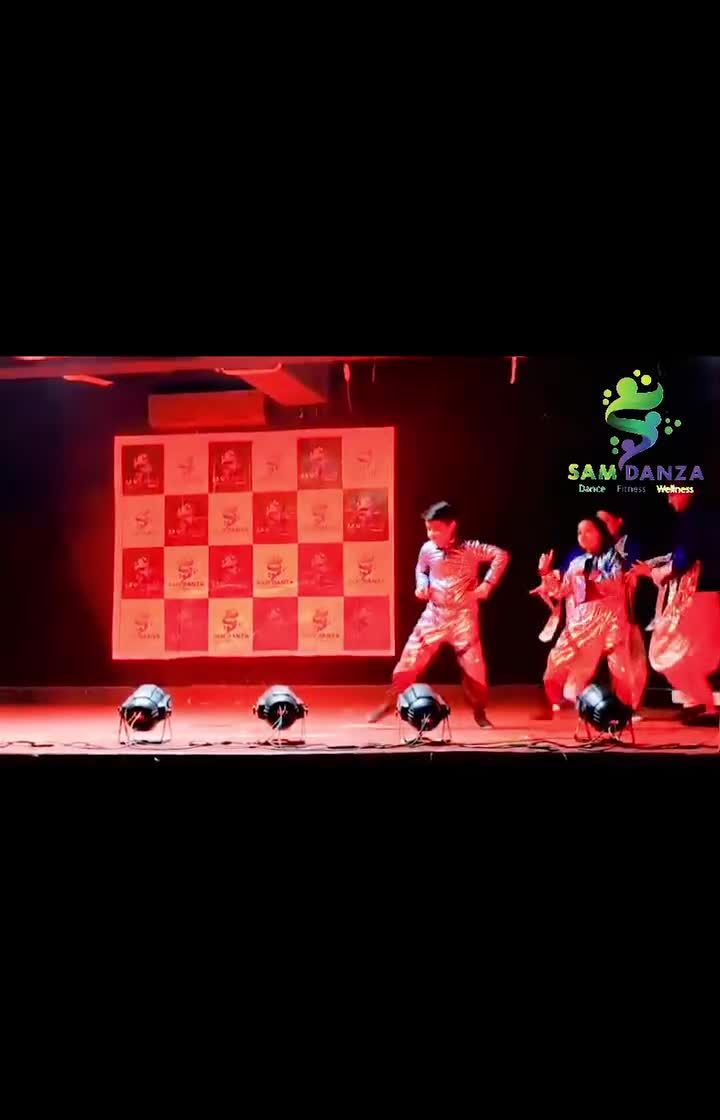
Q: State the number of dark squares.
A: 12